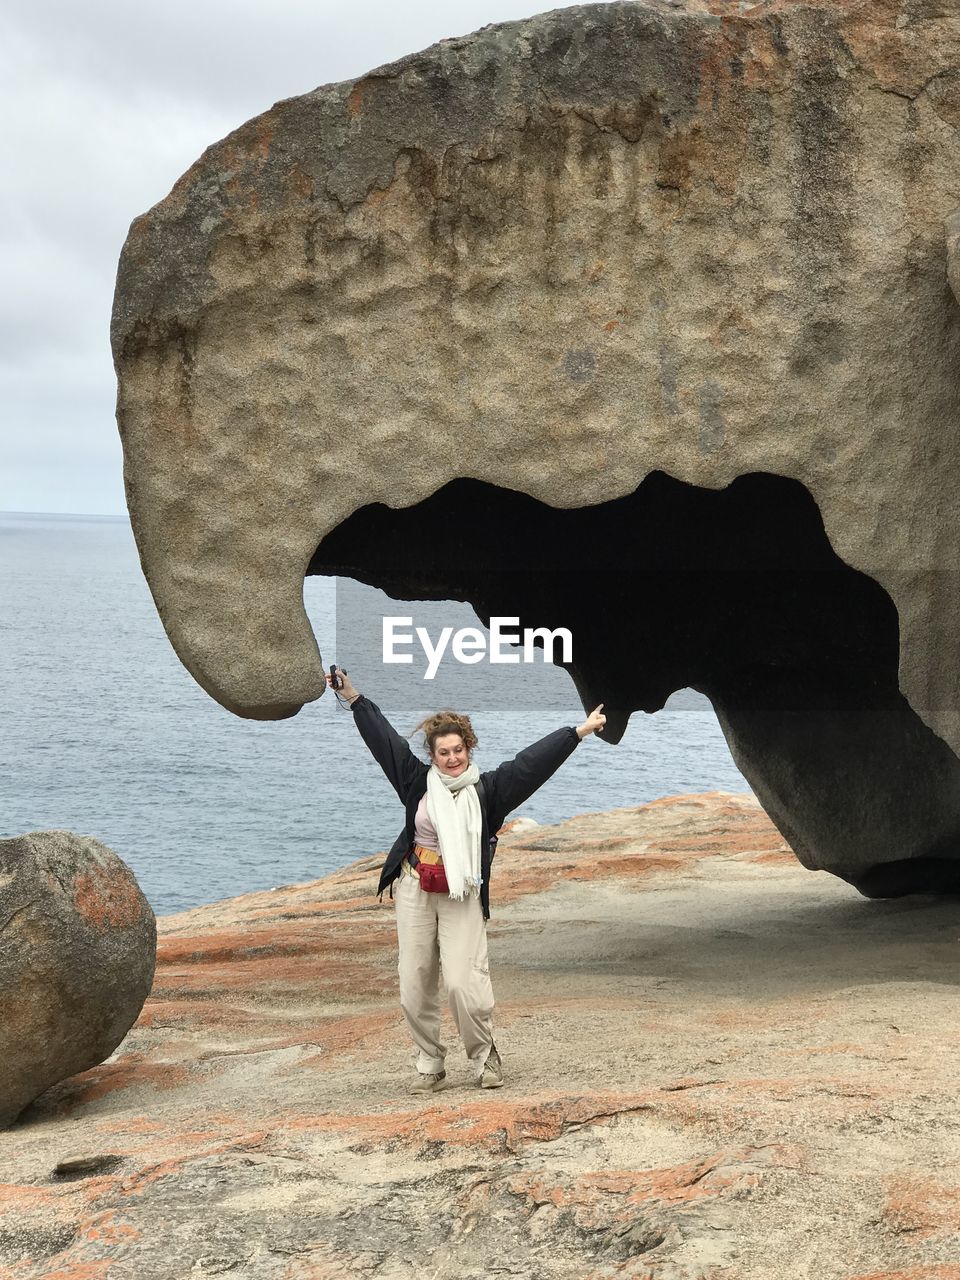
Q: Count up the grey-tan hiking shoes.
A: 2